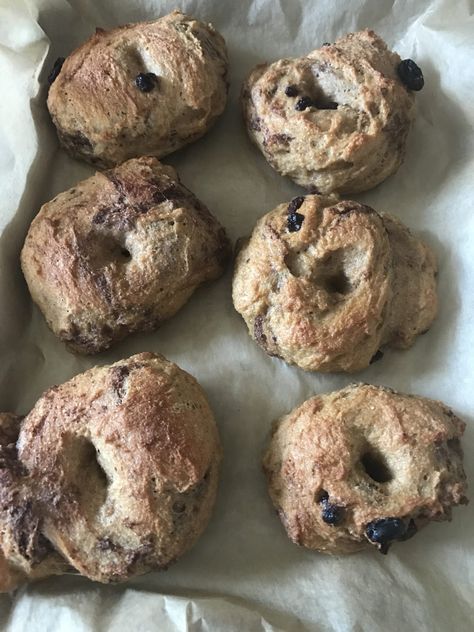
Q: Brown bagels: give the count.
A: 6